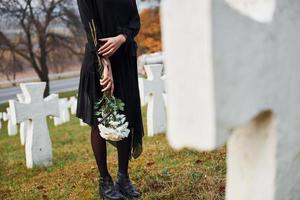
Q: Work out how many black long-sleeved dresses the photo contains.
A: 1